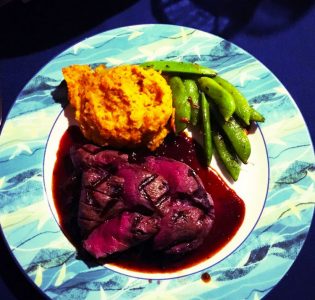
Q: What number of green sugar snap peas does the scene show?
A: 9